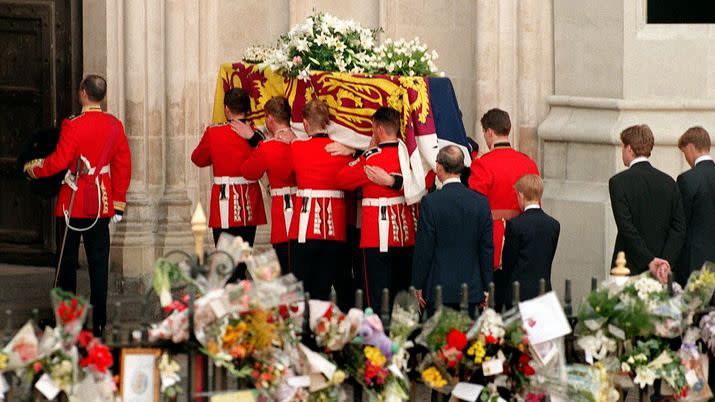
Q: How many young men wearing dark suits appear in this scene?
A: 3